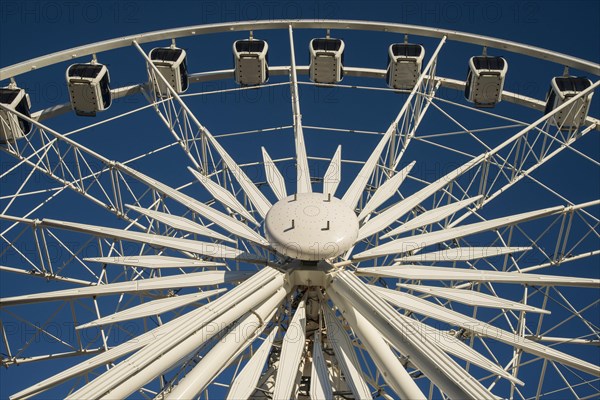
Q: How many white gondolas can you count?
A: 8